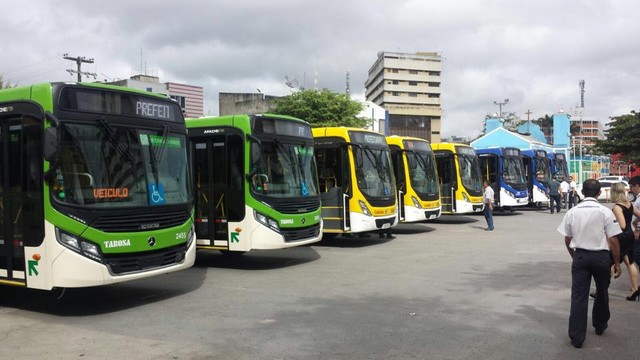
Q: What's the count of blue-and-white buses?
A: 3